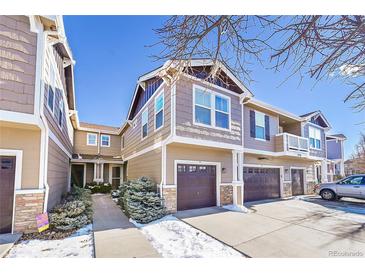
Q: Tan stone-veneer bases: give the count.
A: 5